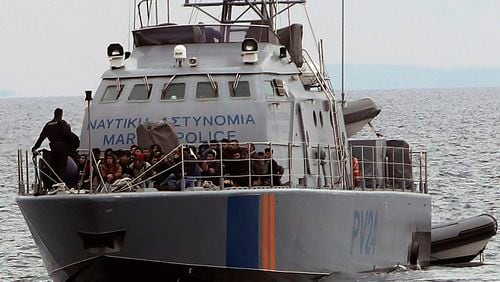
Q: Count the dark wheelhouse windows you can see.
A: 5